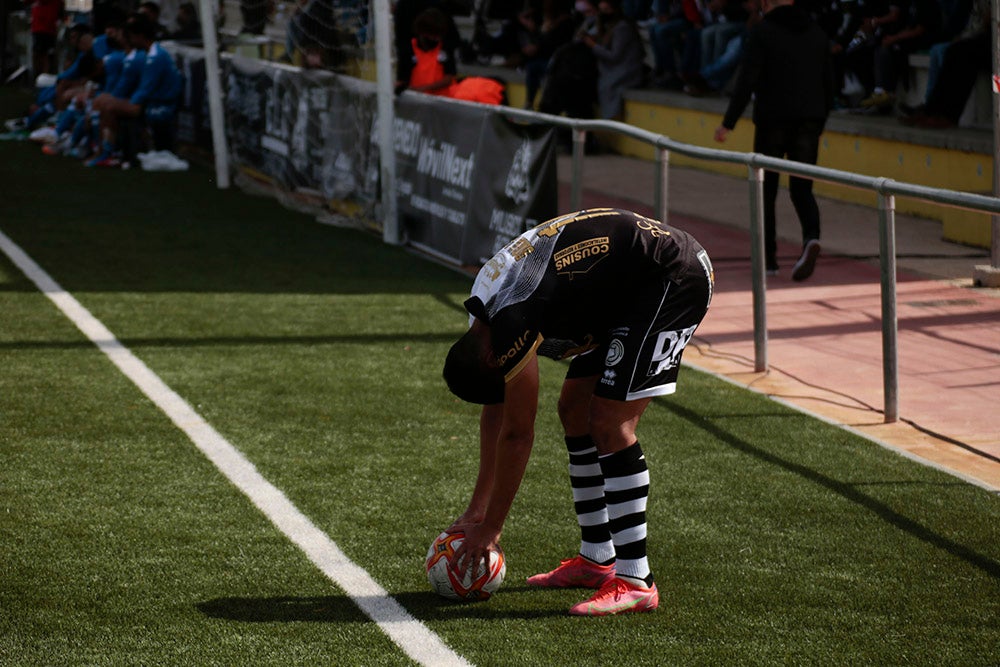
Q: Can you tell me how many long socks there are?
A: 2